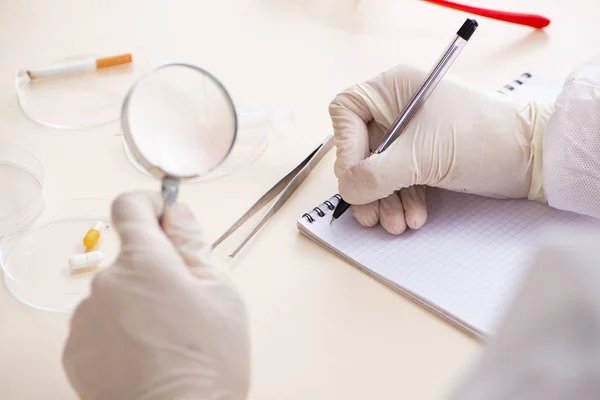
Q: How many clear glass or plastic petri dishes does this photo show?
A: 4